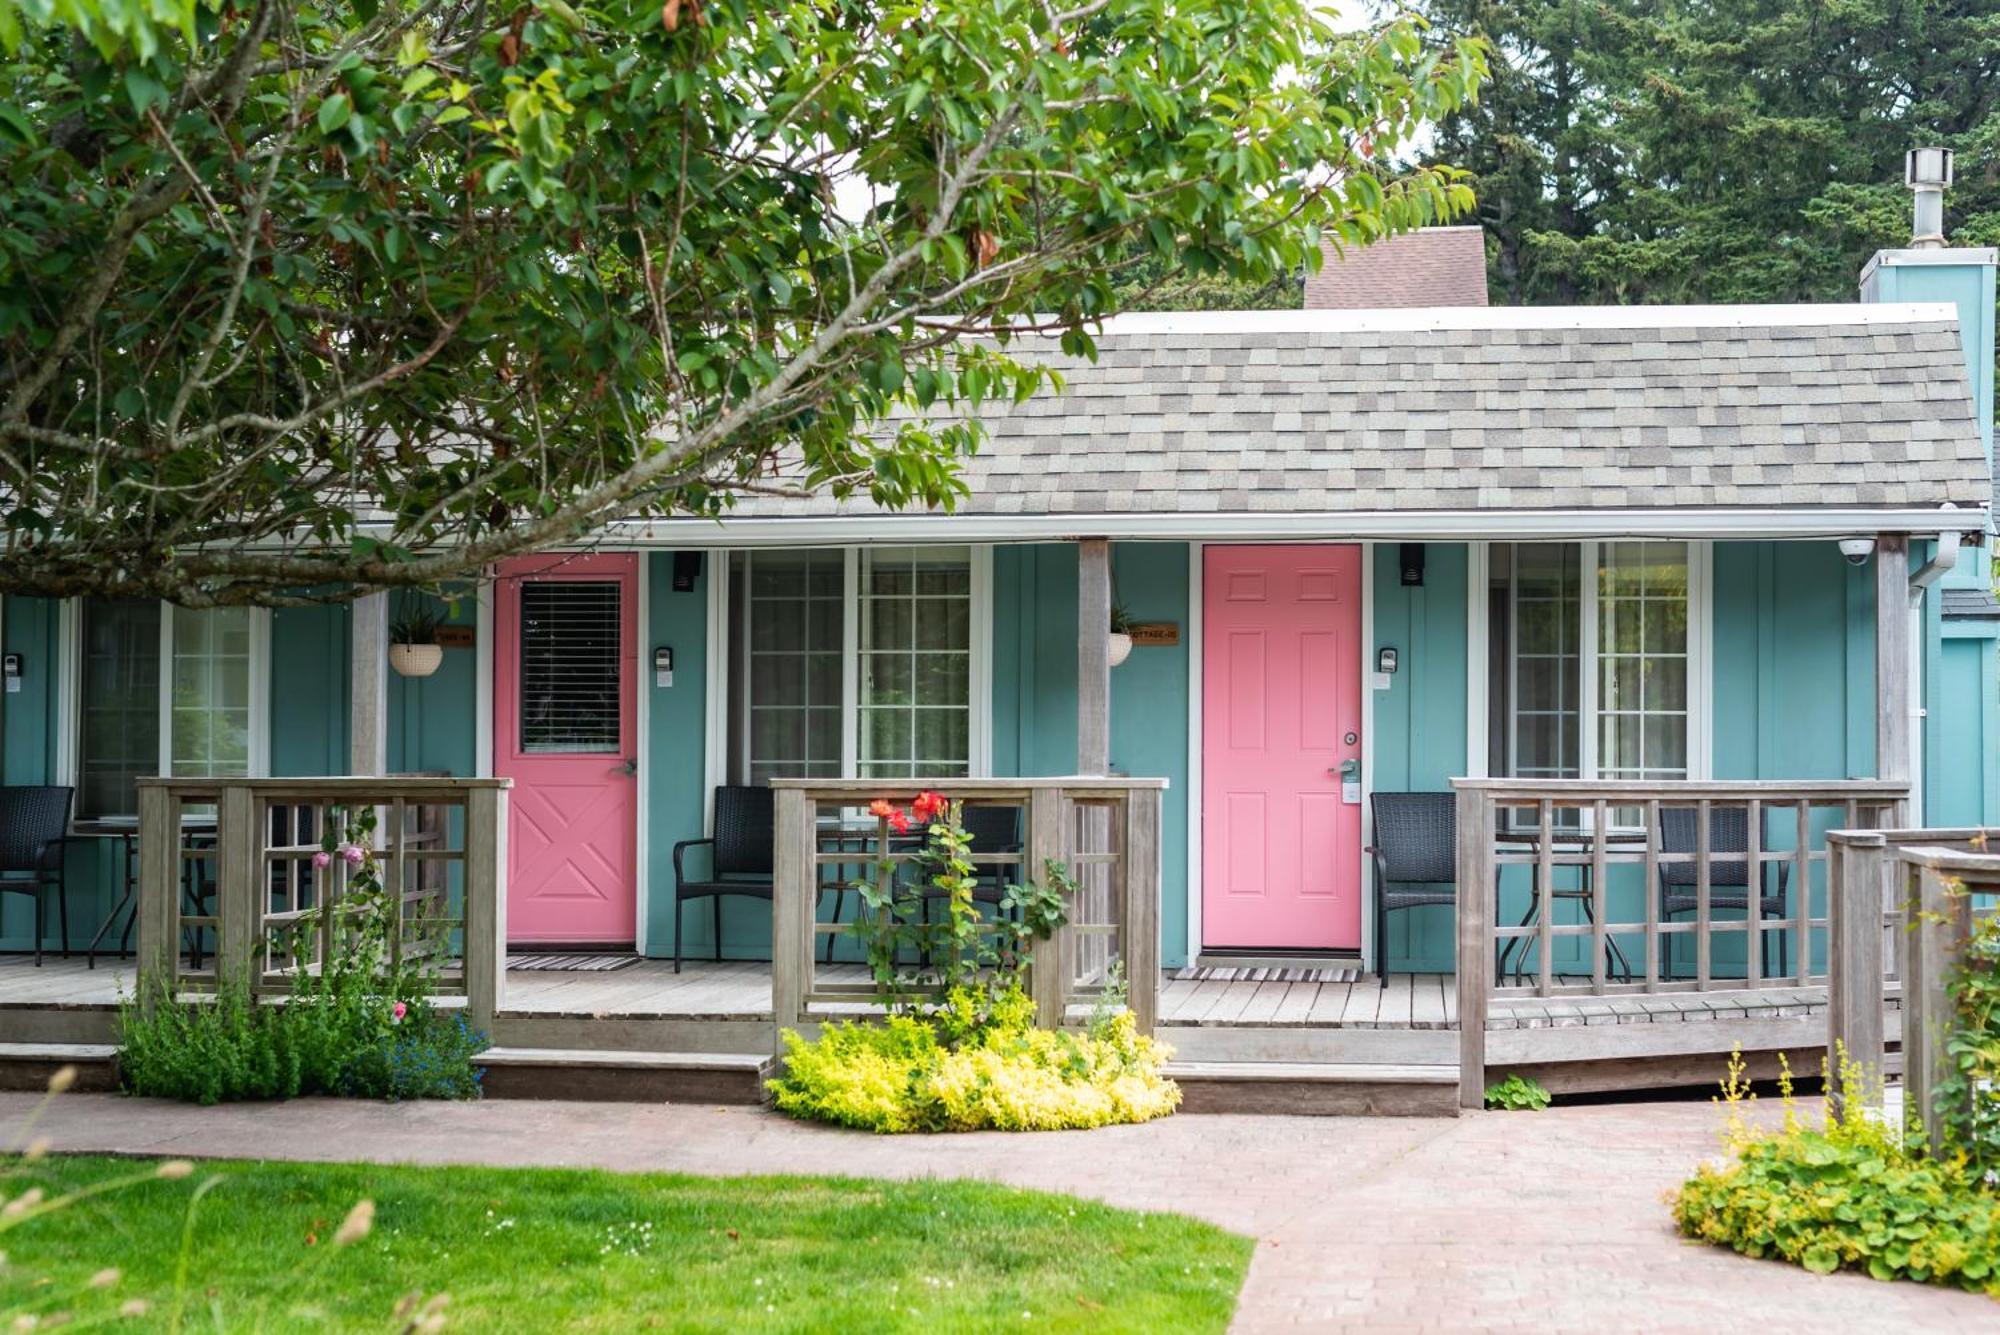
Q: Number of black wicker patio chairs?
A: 6